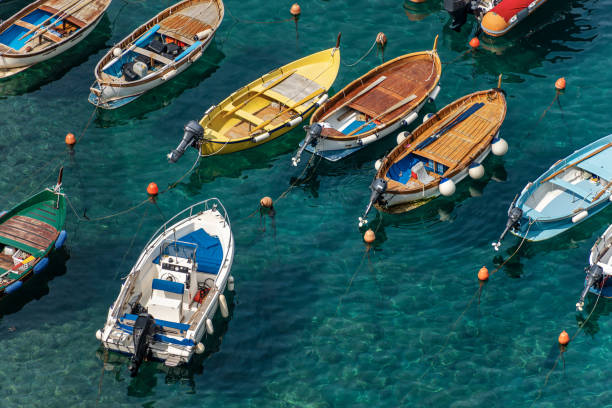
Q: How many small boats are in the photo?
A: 10